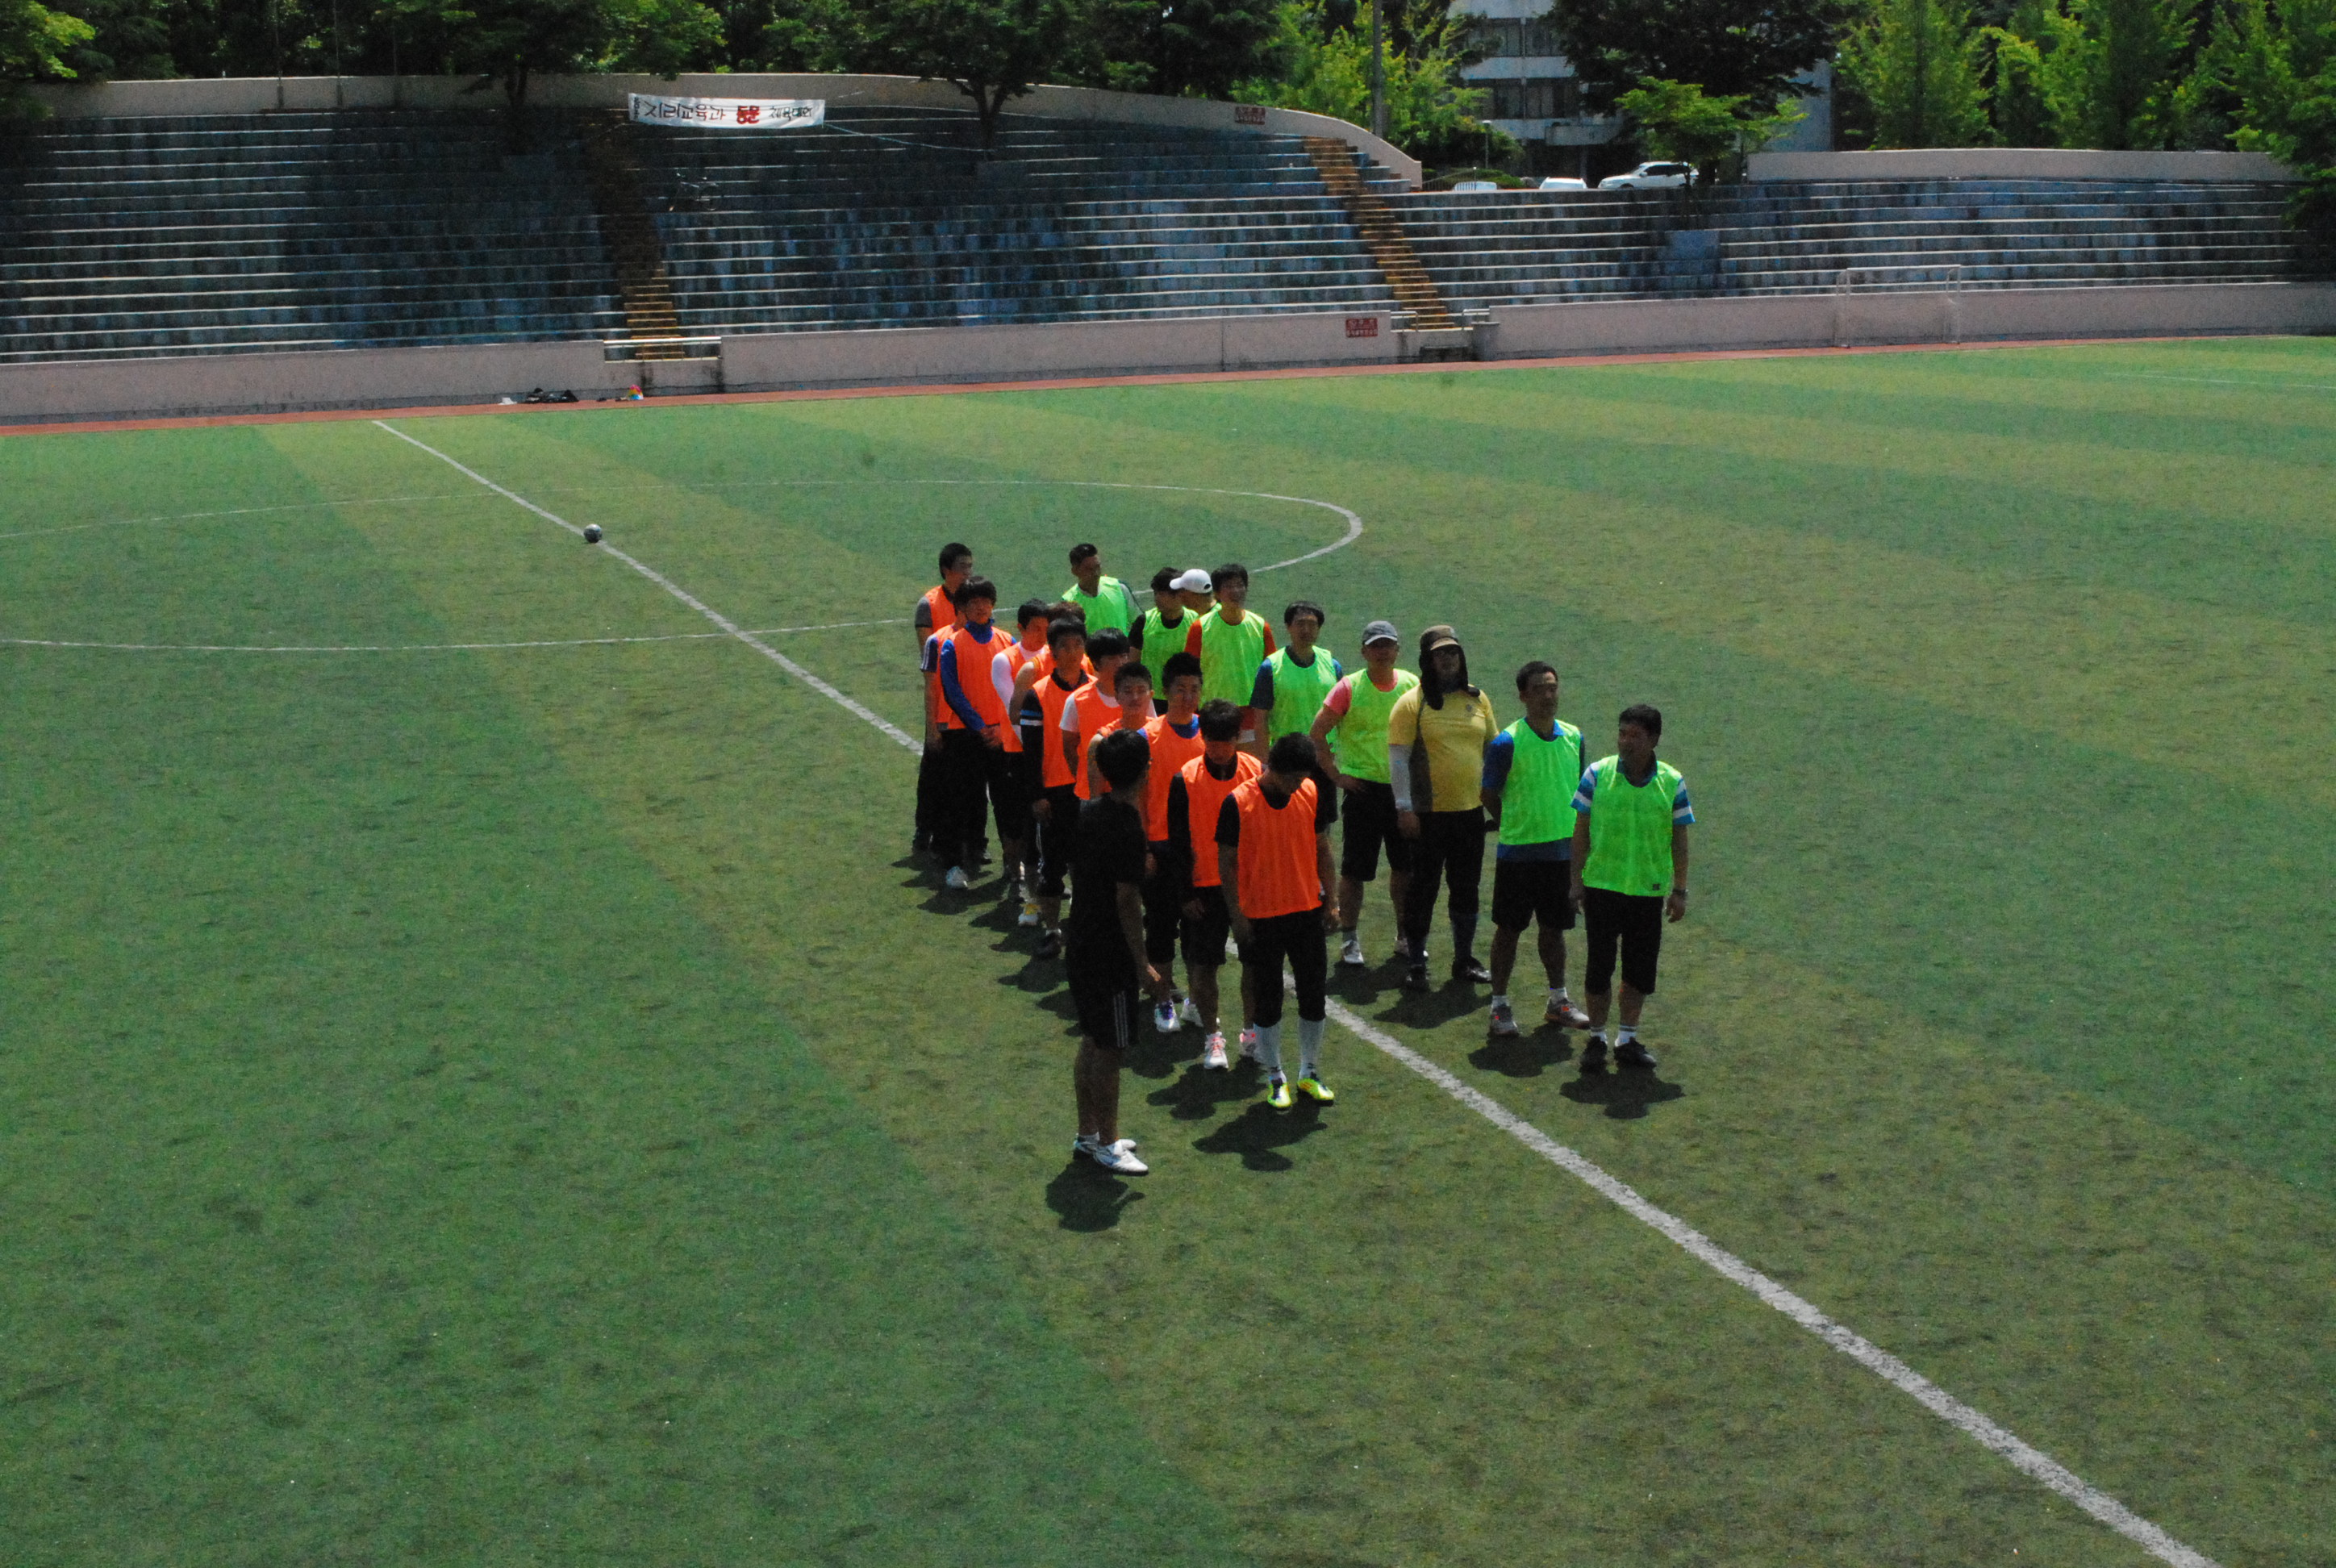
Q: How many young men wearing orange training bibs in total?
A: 11